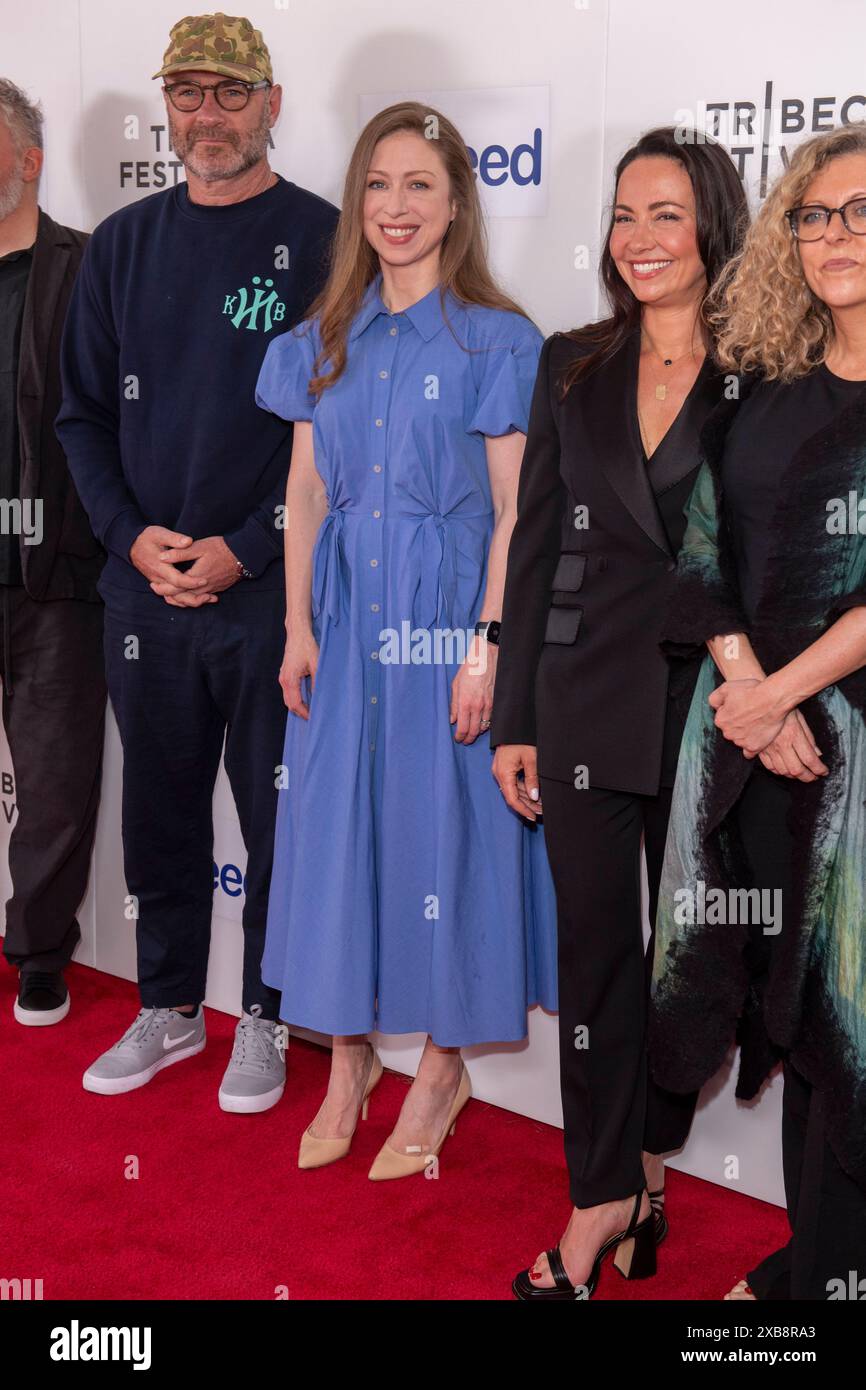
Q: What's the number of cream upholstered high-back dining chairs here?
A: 0